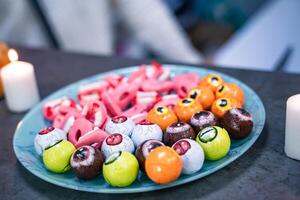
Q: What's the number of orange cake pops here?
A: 7